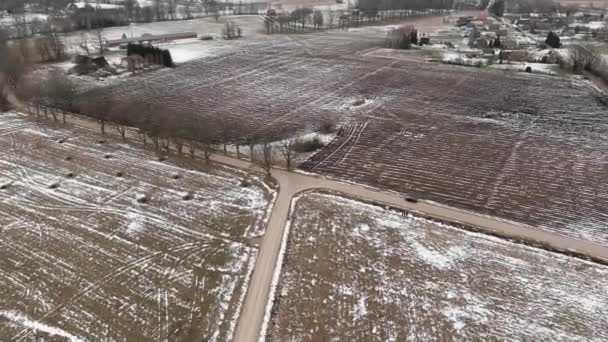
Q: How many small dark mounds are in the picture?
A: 13